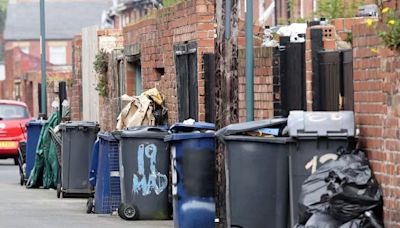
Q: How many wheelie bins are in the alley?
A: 7